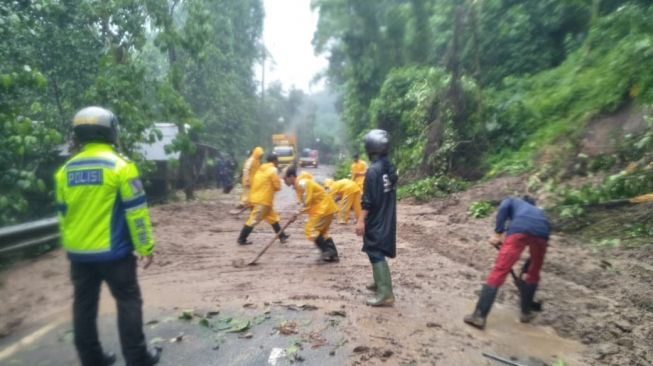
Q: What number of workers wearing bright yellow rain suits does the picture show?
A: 5